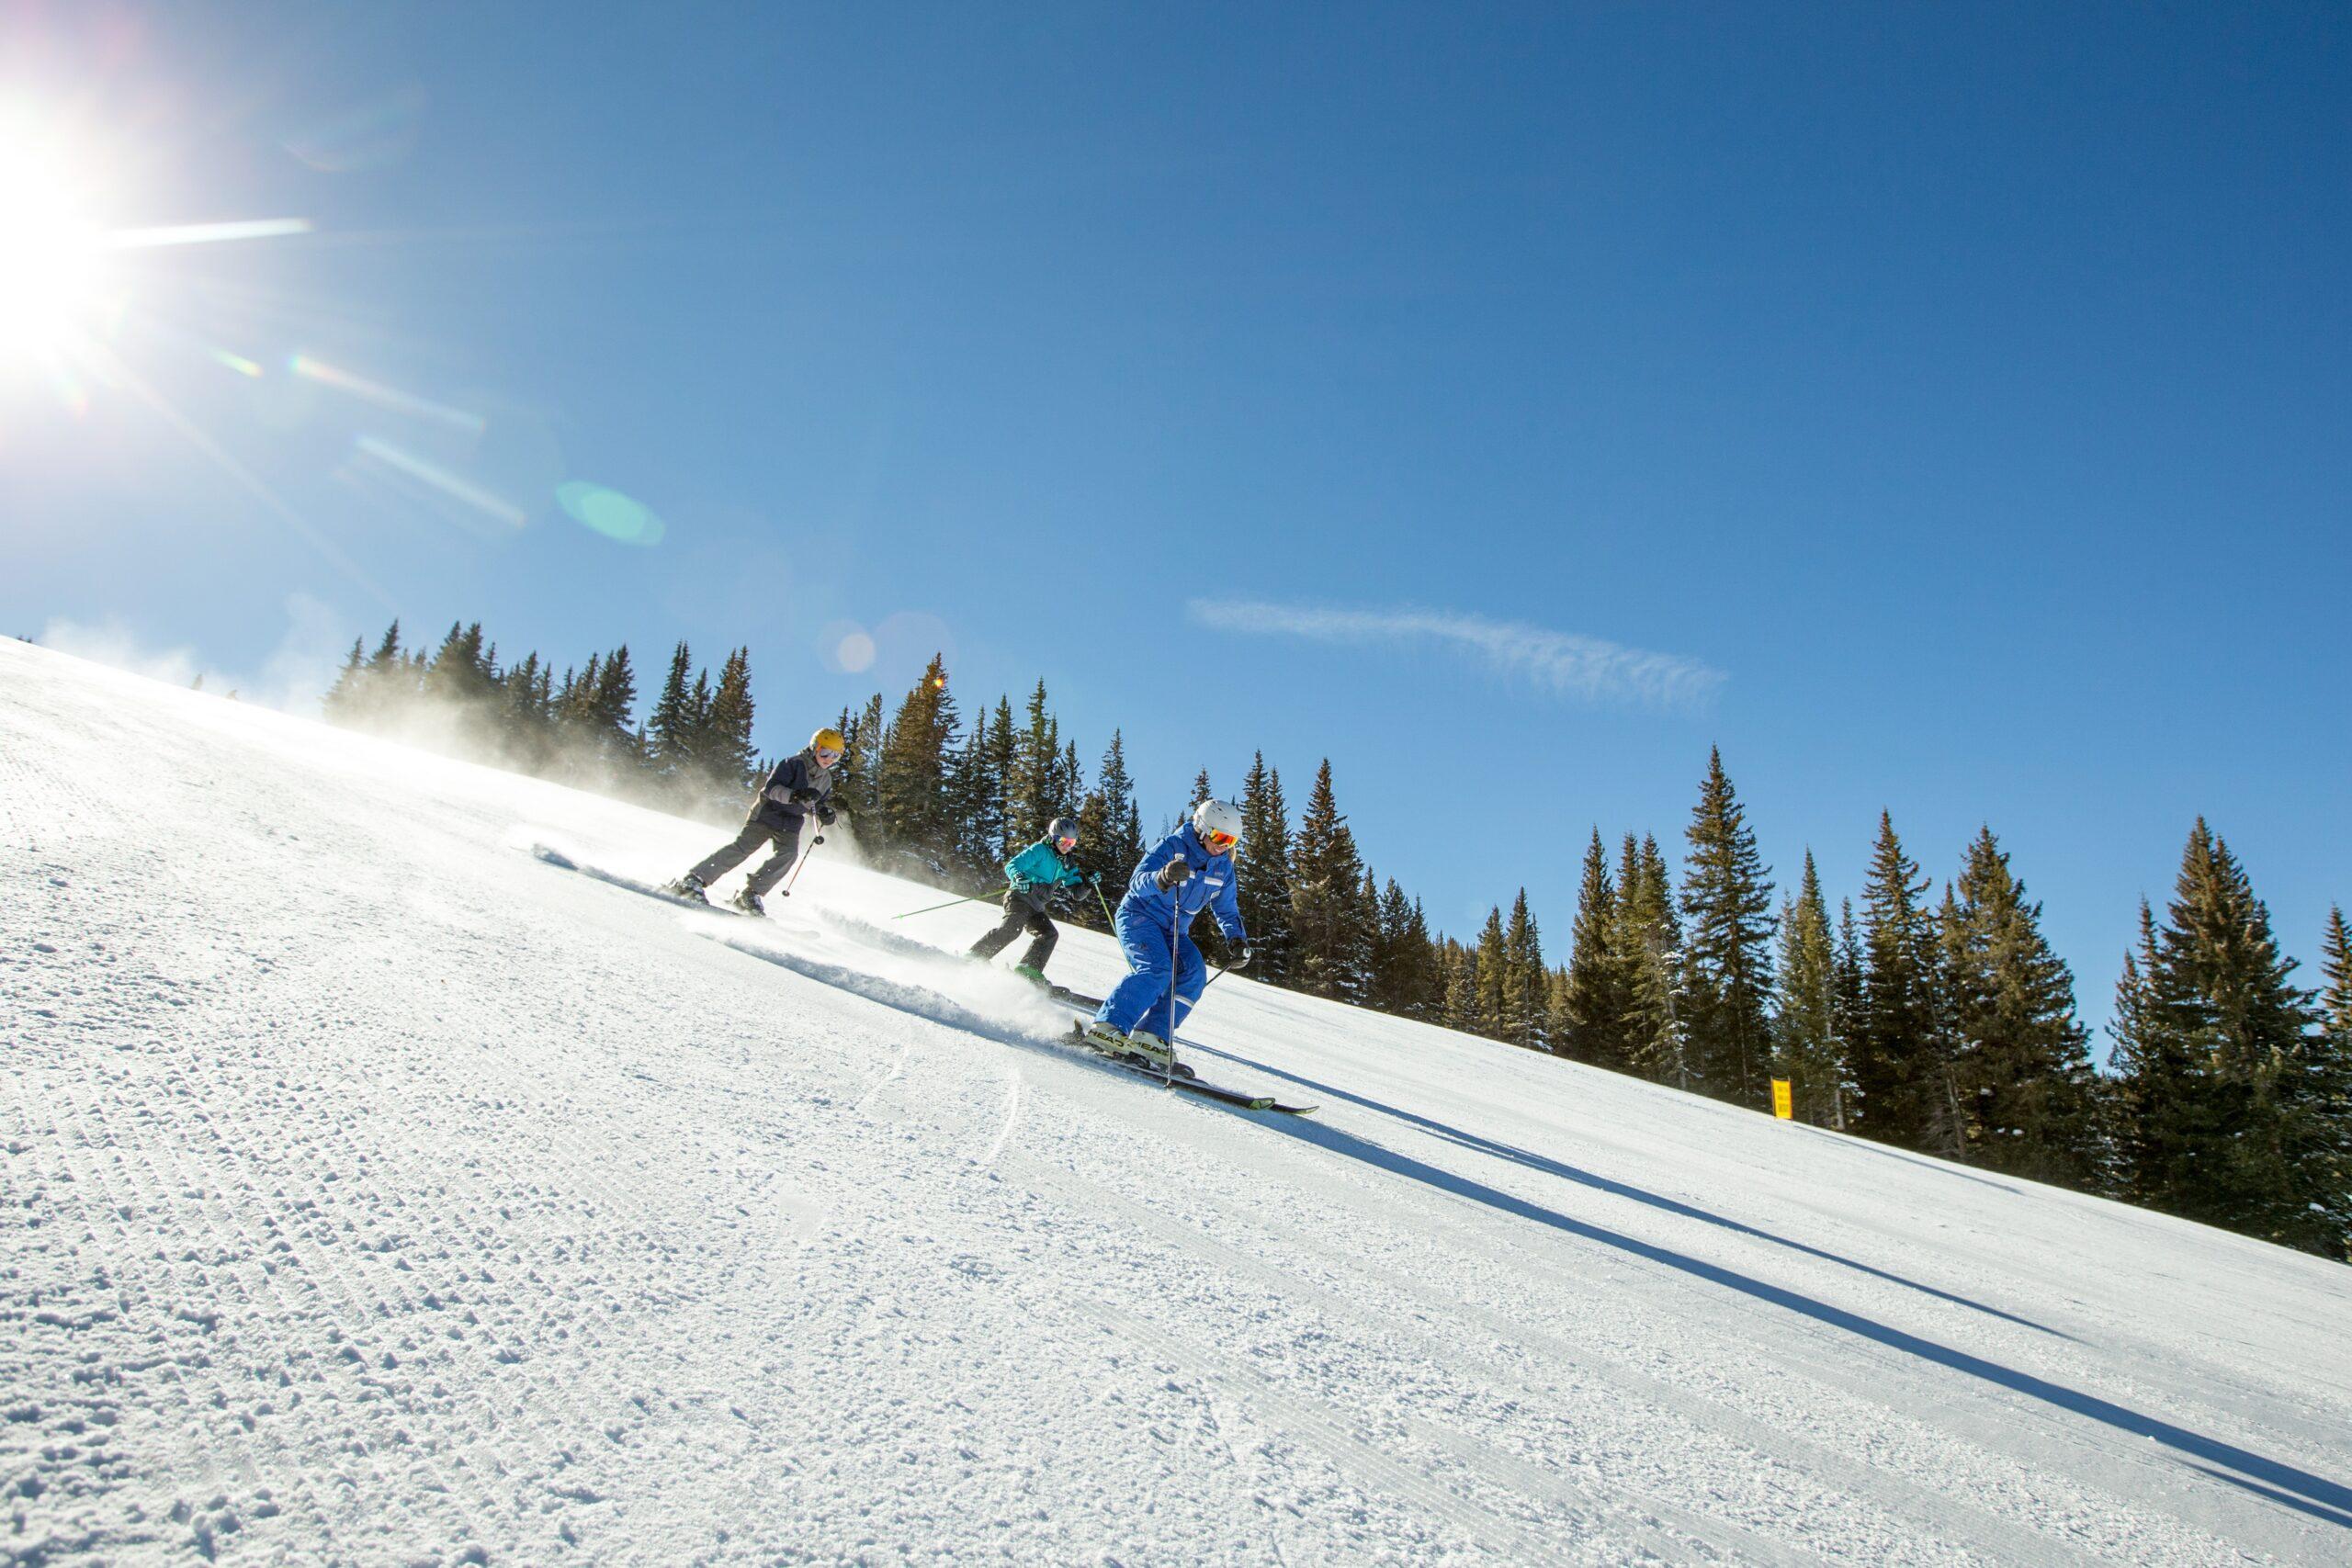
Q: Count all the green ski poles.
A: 2